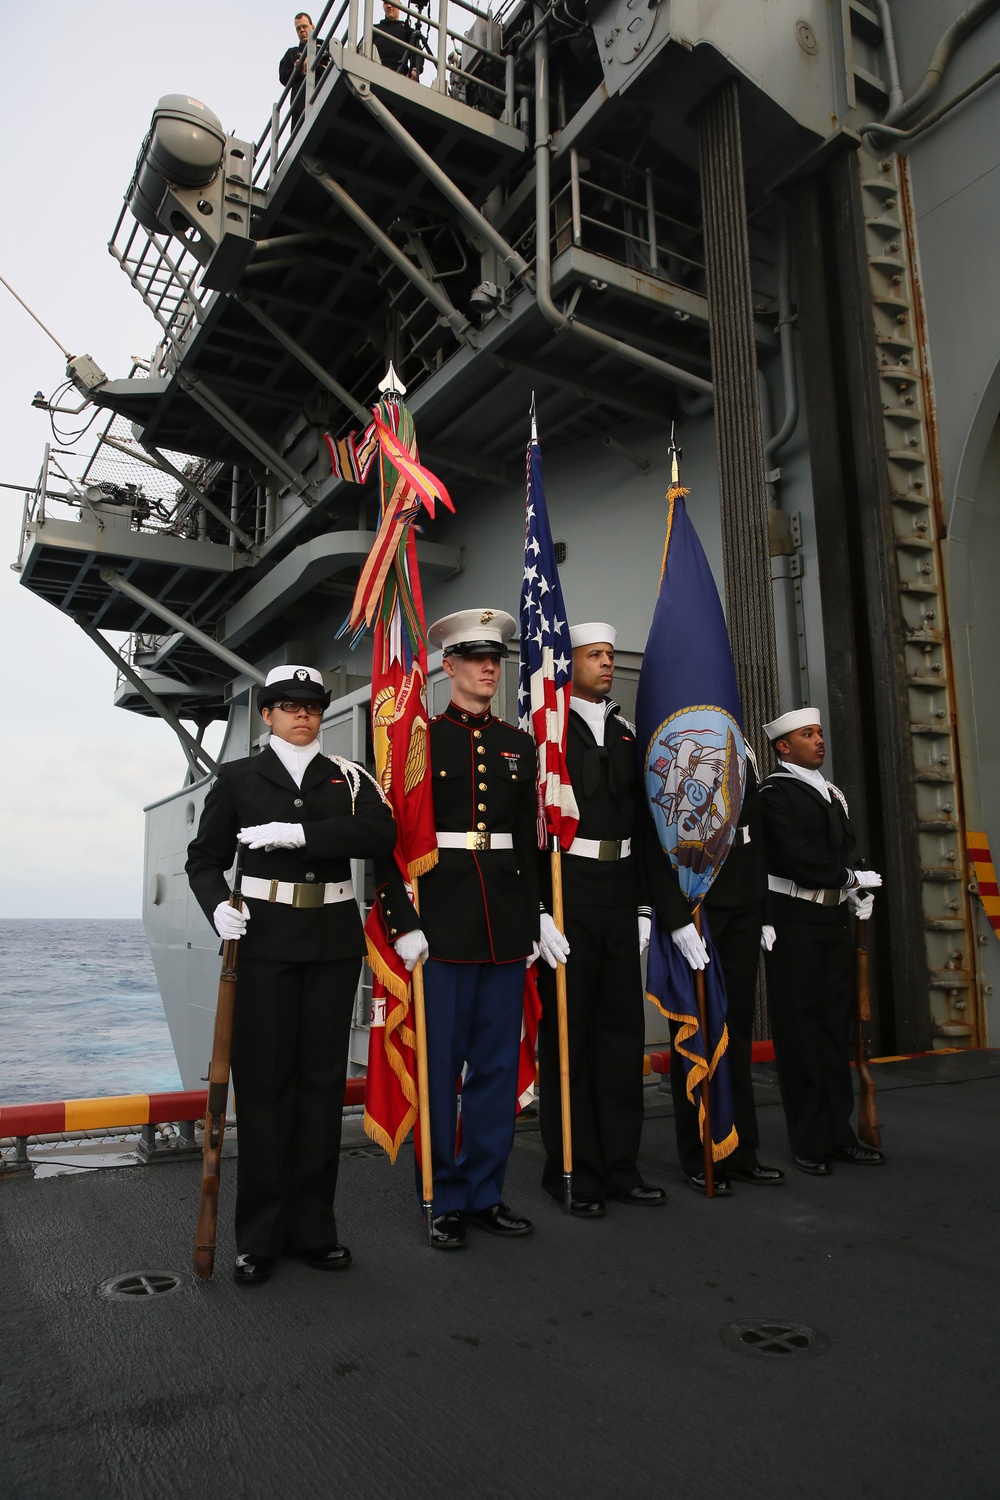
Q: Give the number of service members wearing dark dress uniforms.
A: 5